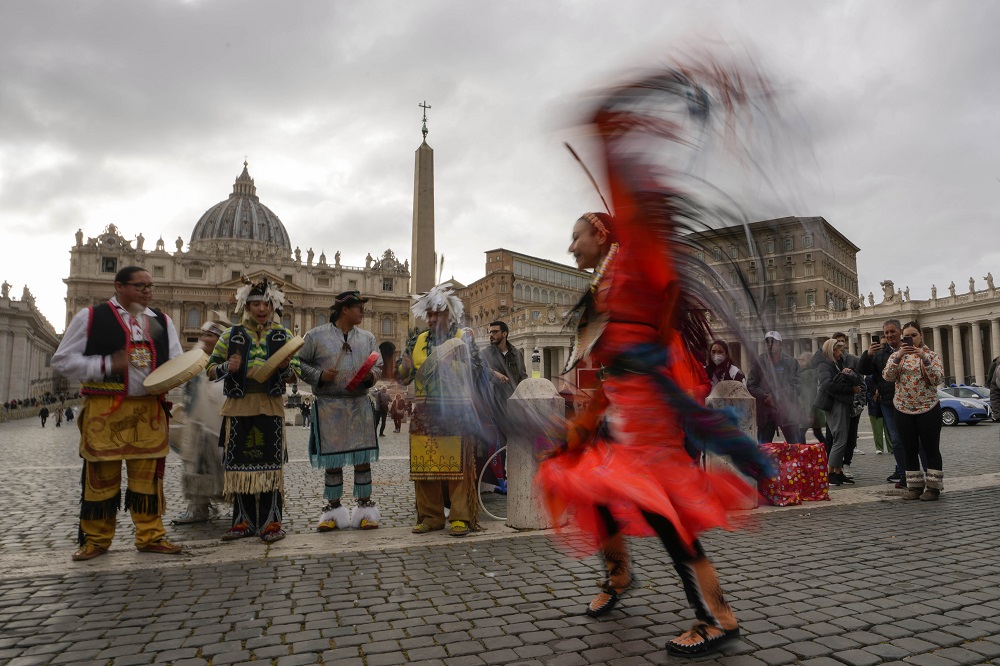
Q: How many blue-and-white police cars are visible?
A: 2